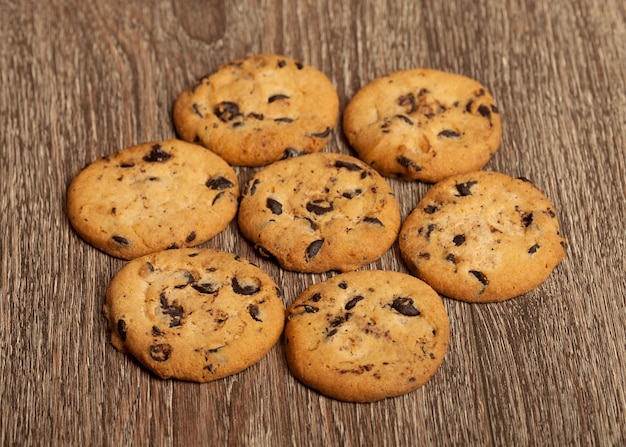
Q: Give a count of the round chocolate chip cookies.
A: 7